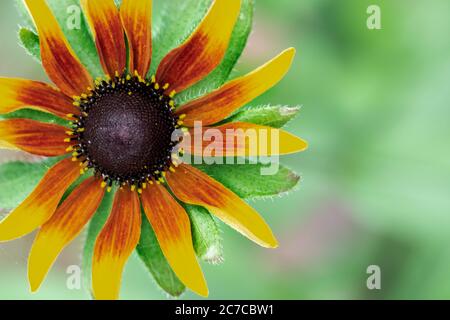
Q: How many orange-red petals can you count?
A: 13